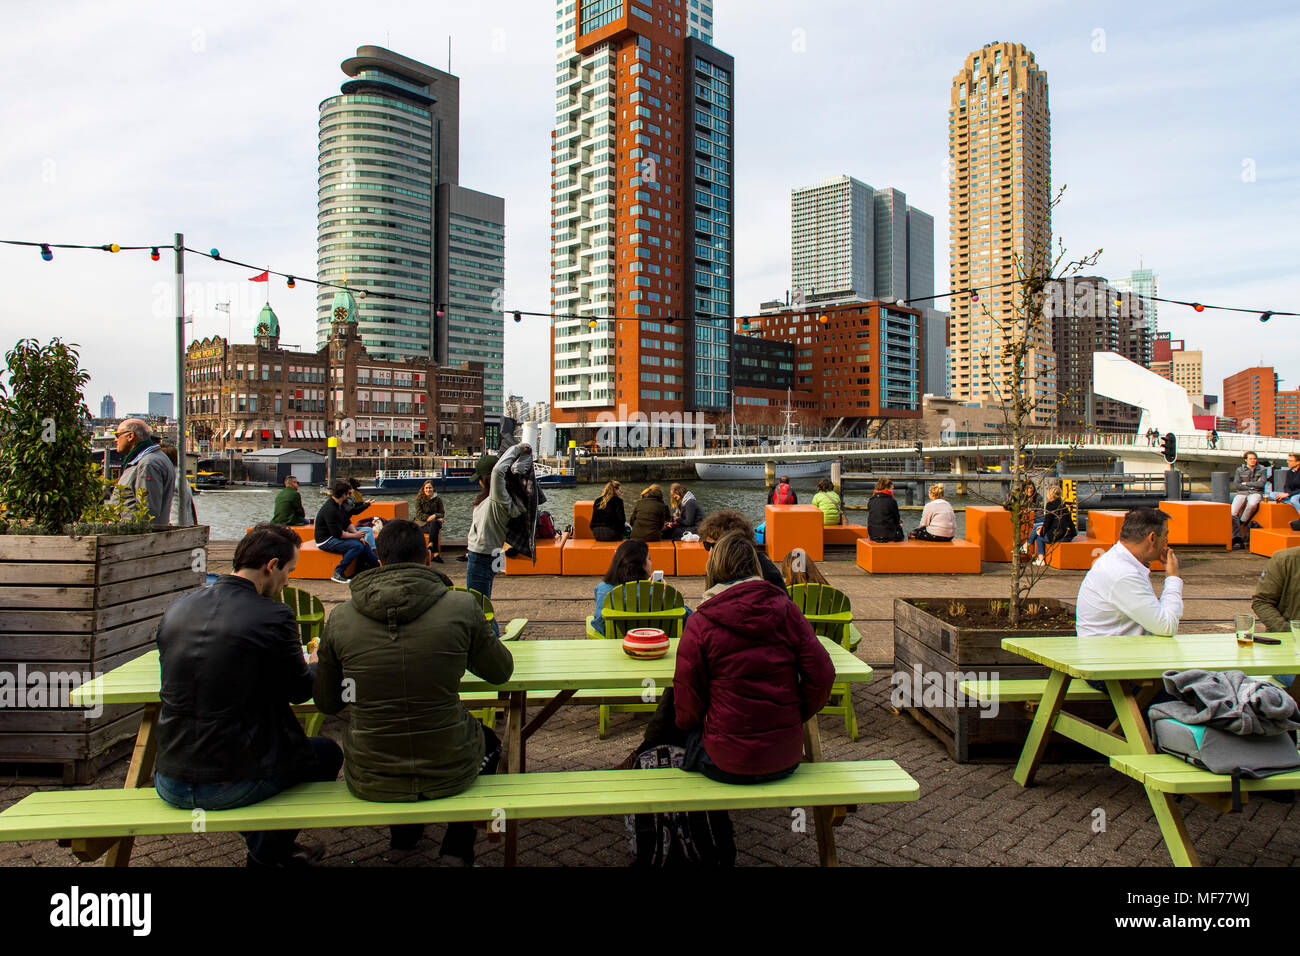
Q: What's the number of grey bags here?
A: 1